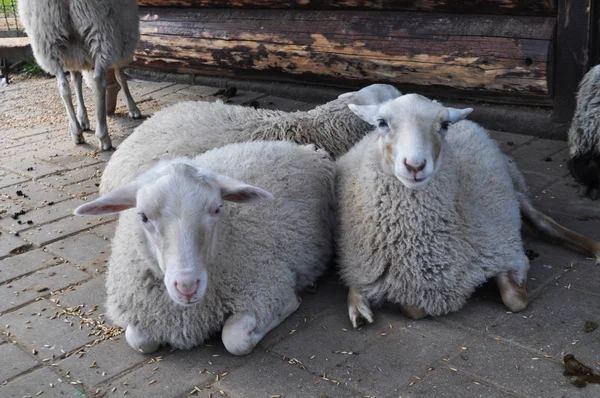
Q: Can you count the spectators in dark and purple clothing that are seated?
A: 0